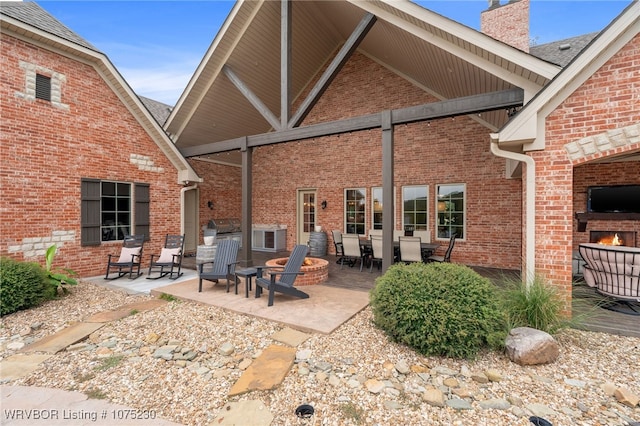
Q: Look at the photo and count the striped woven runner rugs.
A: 0